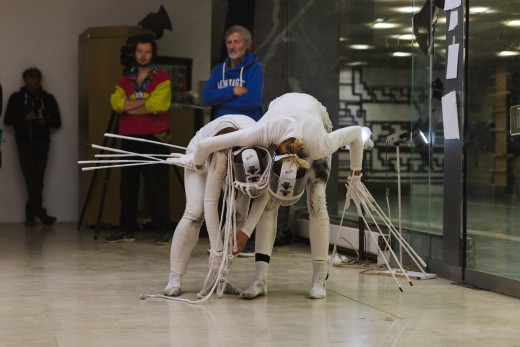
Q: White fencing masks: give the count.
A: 2